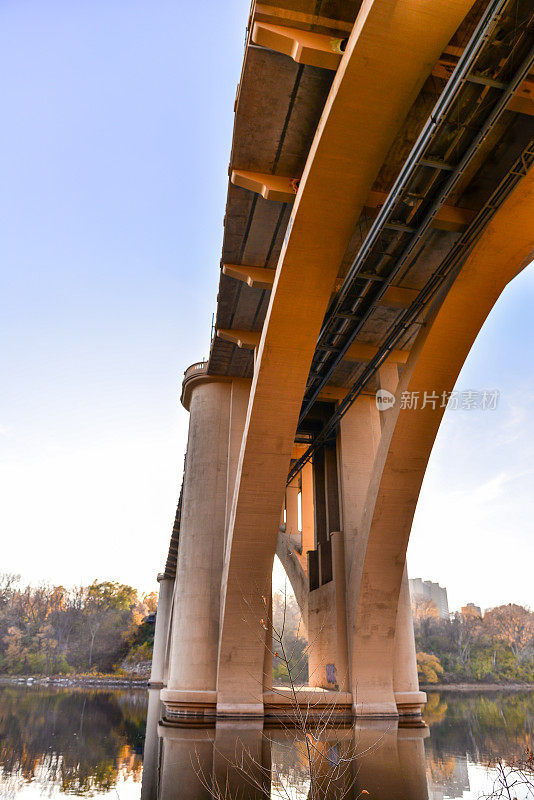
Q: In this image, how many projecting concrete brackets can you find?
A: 4